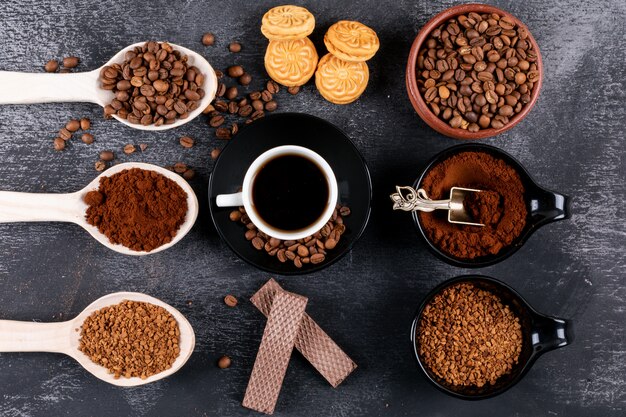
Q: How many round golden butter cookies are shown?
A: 4